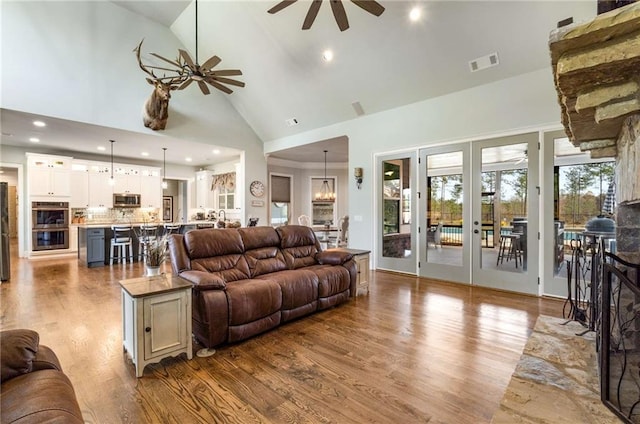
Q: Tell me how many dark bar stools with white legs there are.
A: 3